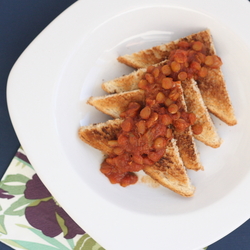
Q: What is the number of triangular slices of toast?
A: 4